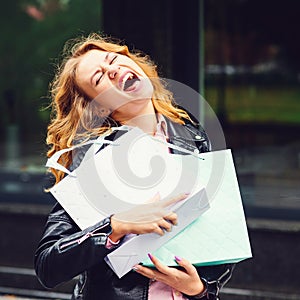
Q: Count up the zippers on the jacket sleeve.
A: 1